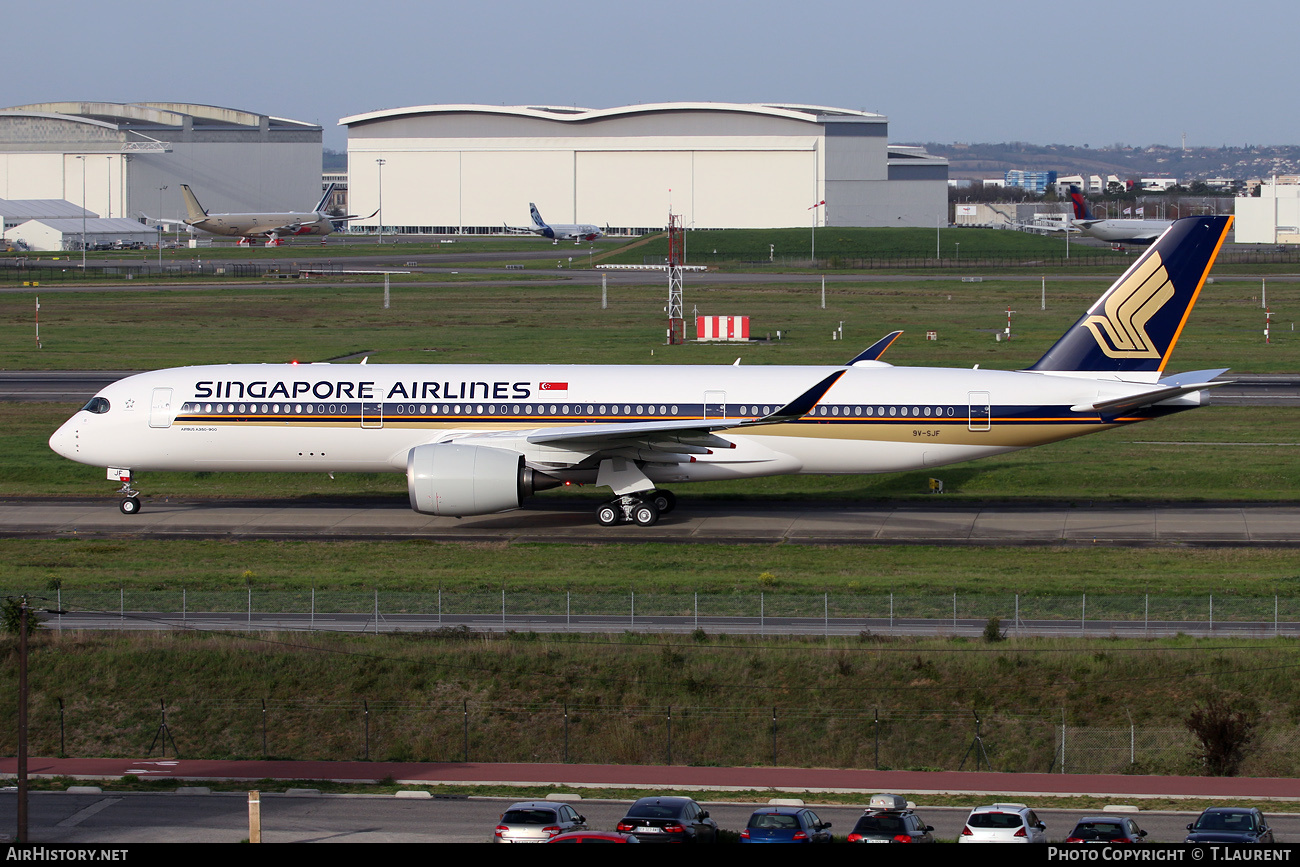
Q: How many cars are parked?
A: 8